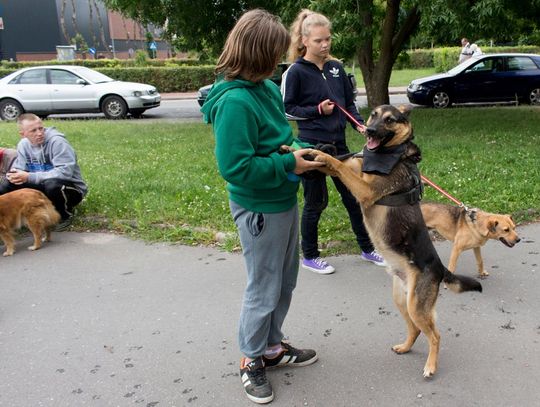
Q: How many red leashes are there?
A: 1